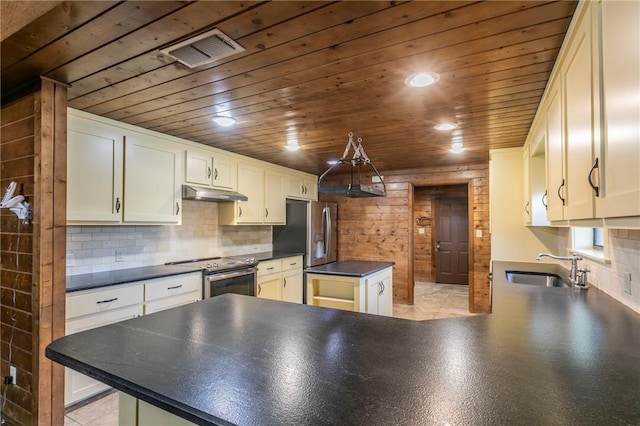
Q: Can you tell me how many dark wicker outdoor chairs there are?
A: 0